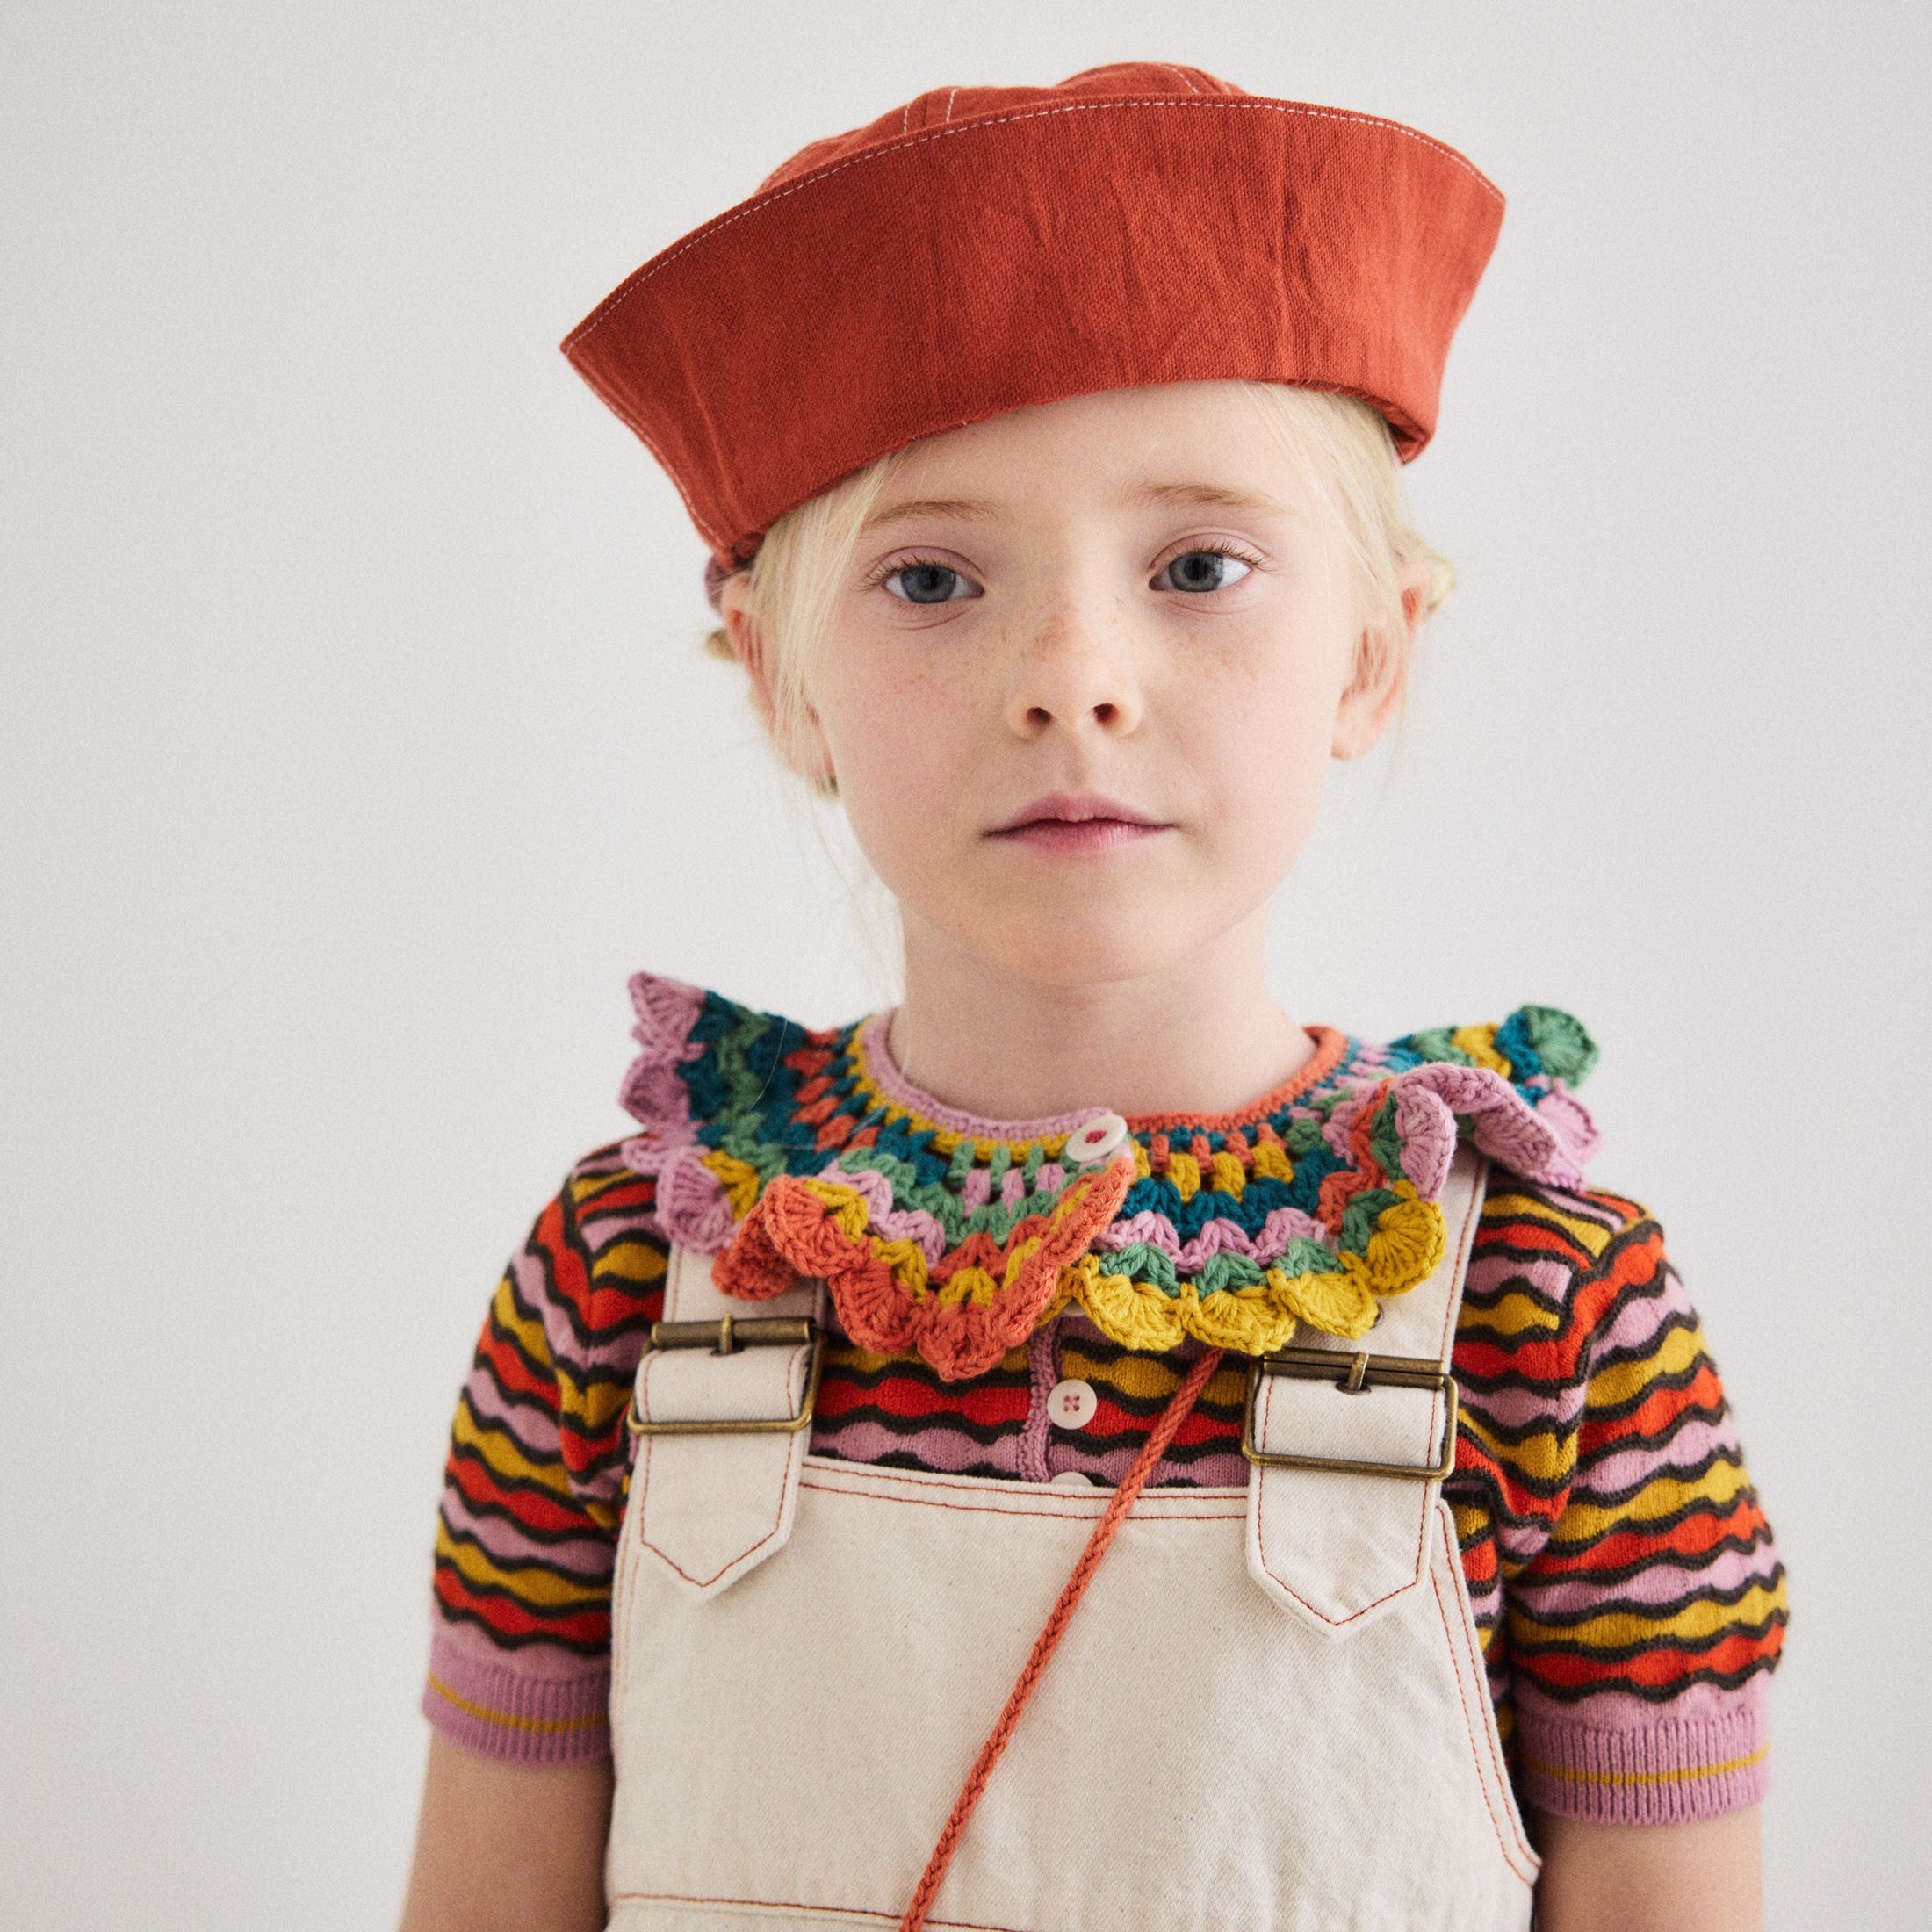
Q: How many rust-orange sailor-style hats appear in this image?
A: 1